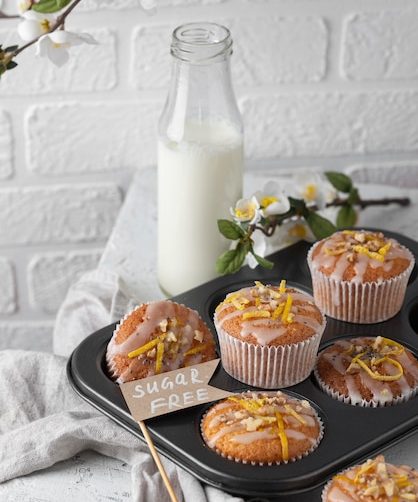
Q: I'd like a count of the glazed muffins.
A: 6